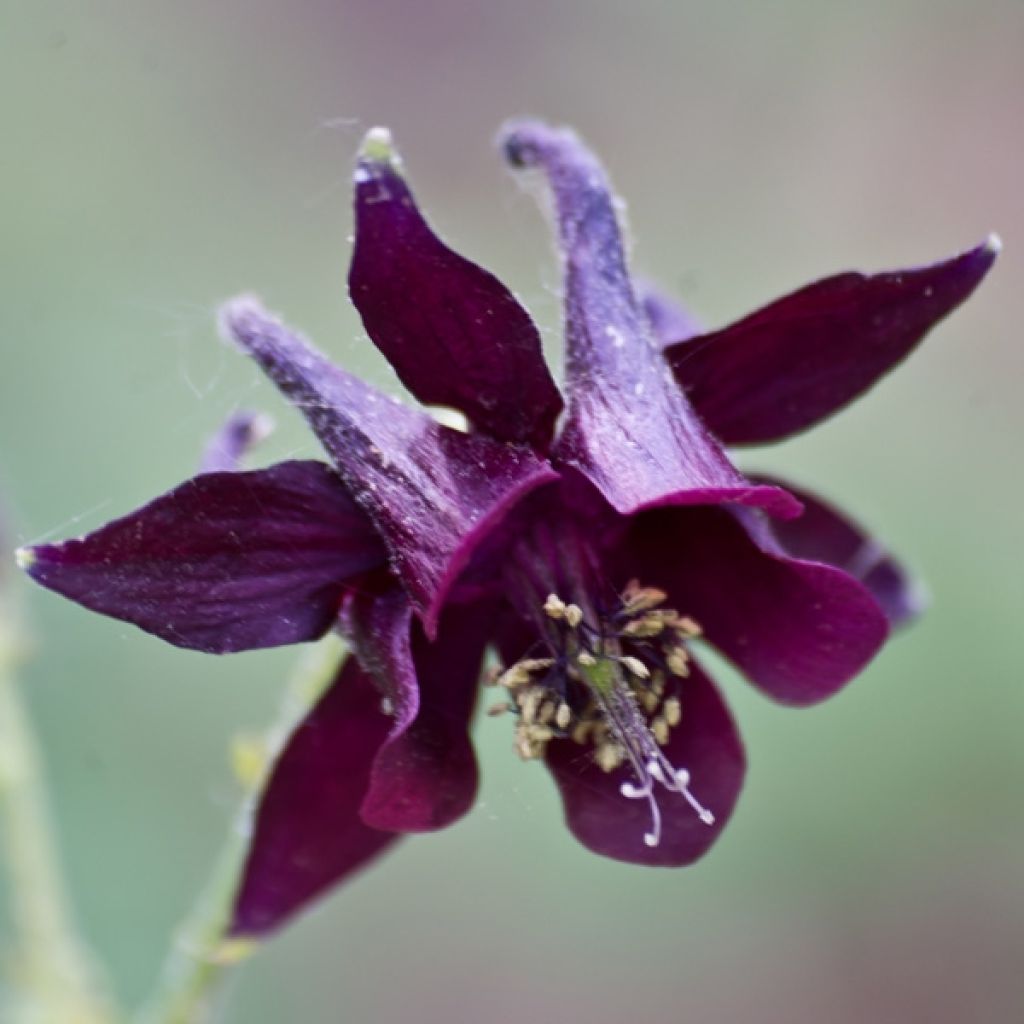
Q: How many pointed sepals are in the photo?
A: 5